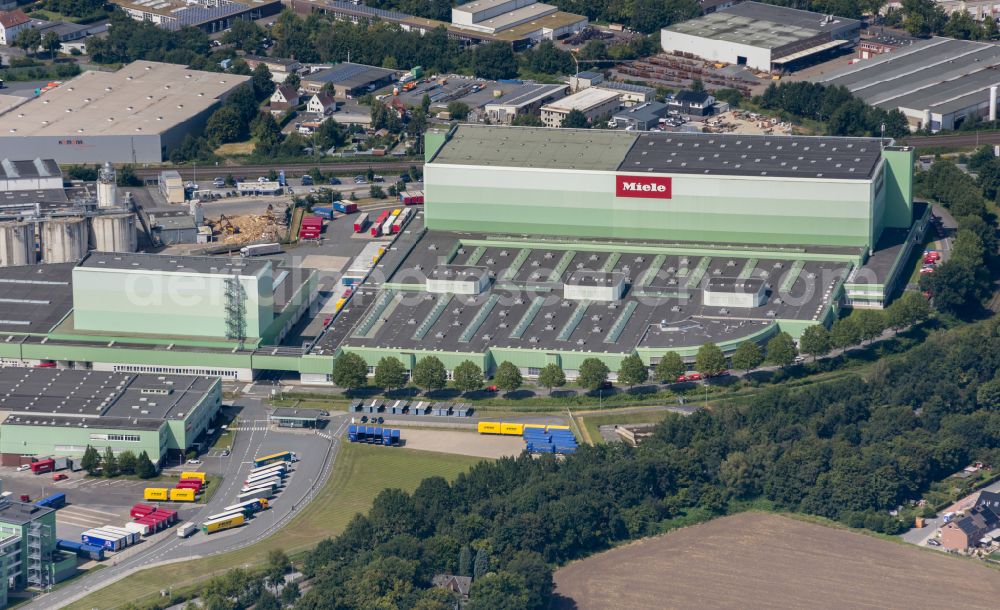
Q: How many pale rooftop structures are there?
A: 3